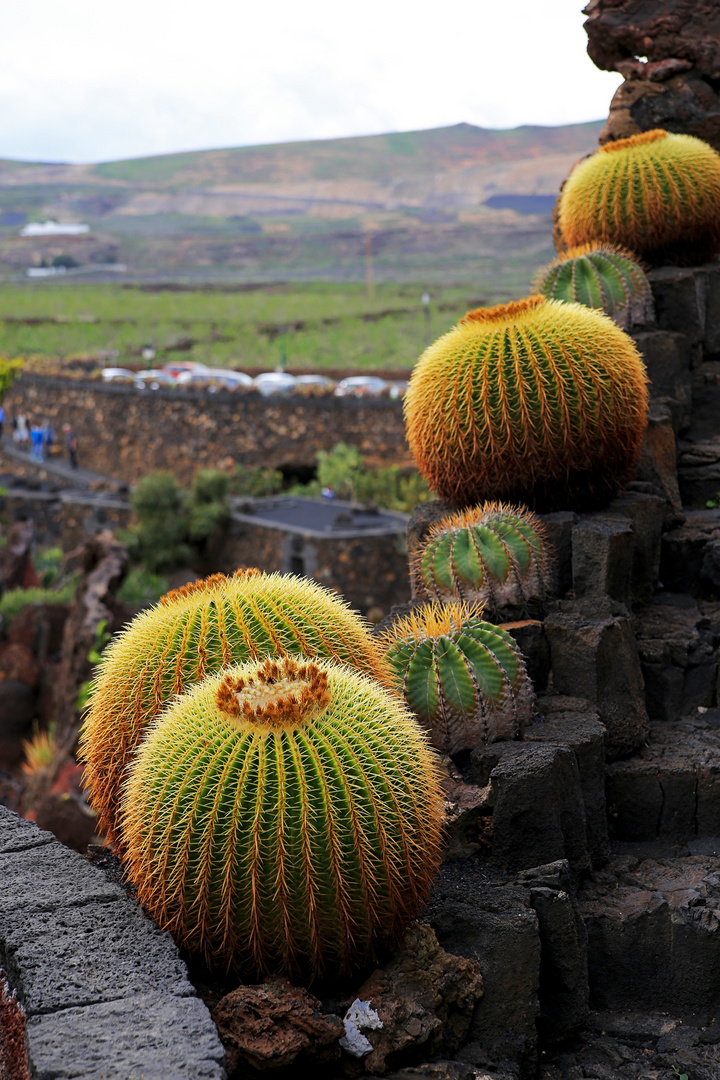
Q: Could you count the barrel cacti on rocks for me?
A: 7